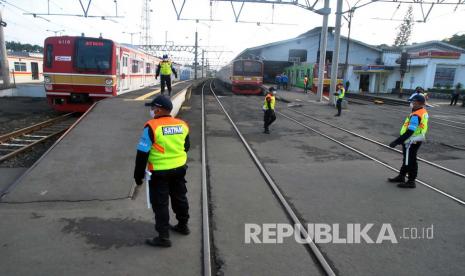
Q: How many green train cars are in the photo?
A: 1